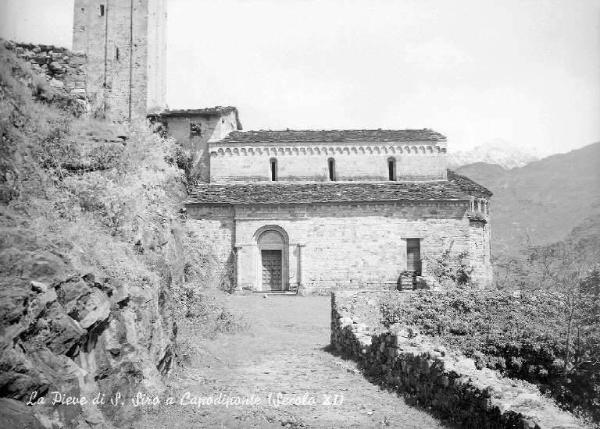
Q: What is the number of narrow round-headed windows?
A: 3